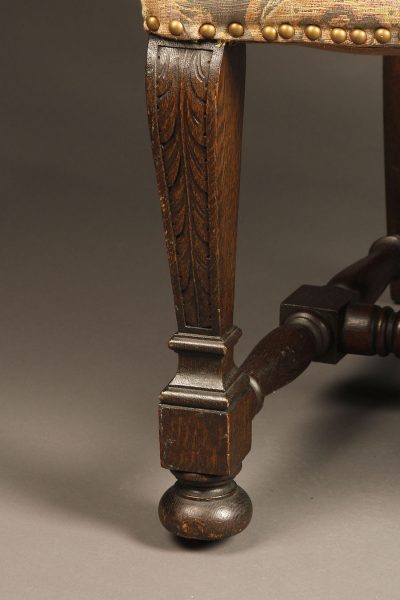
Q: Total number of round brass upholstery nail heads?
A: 10